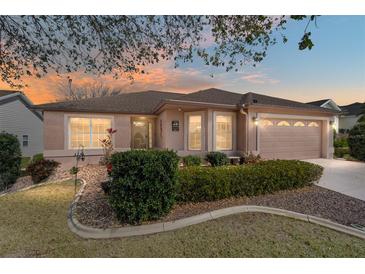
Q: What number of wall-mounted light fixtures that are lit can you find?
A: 2